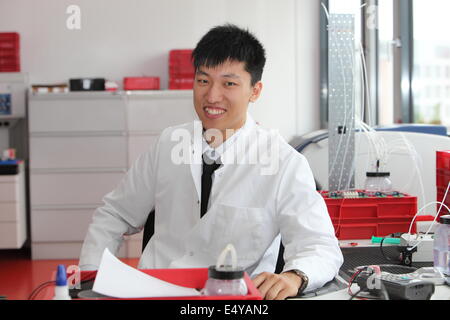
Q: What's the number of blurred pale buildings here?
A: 1